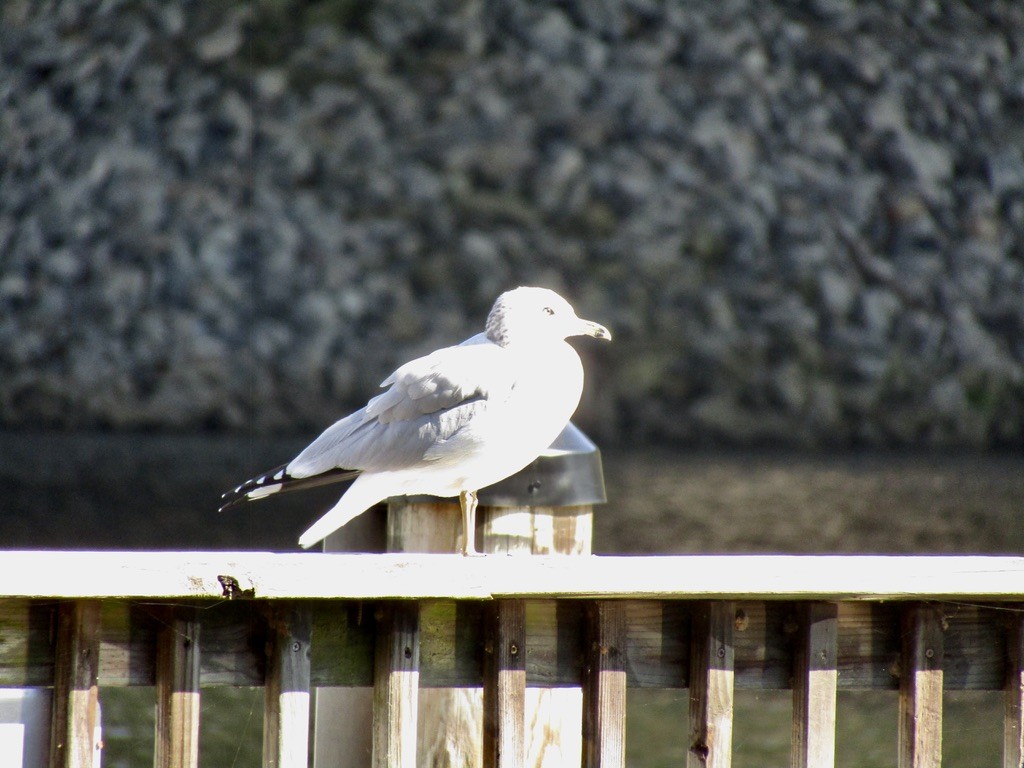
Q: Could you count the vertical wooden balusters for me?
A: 10